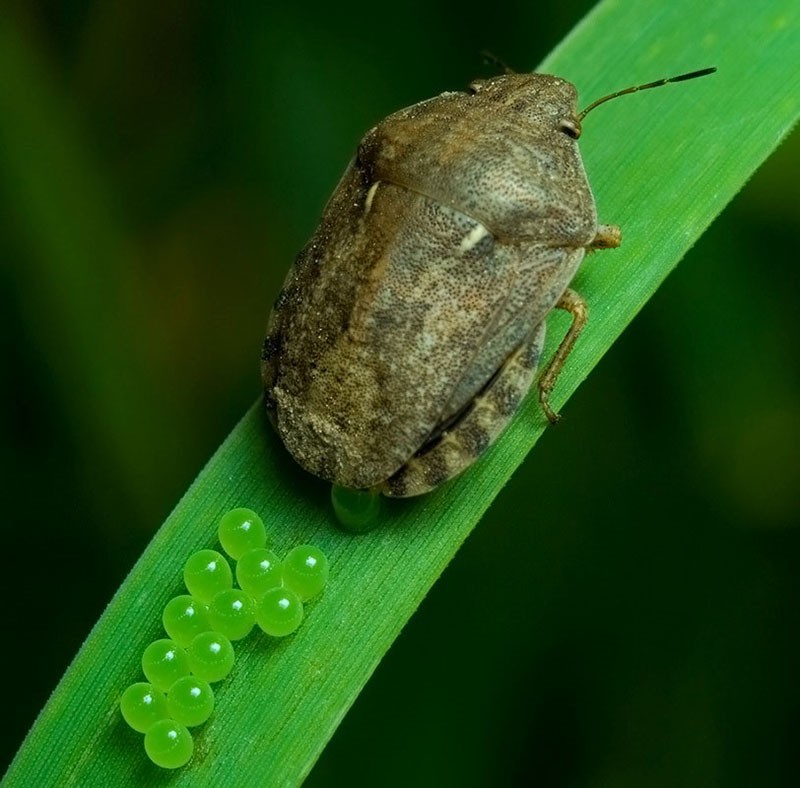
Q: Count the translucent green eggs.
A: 13